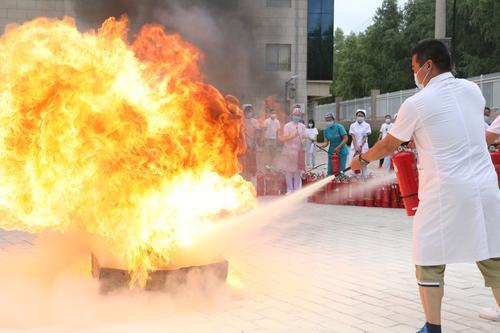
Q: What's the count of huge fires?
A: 1